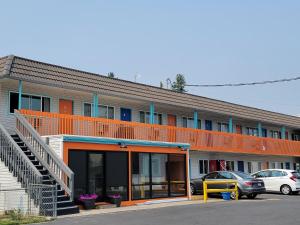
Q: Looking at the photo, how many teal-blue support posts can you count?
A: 7